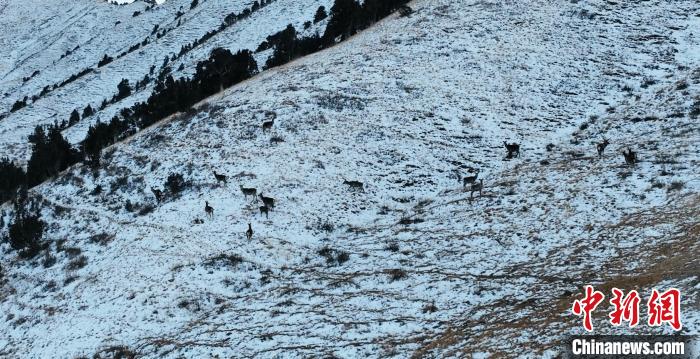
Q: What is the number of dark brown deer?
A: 14